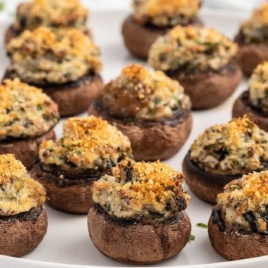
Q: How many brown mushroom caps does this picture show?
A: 13